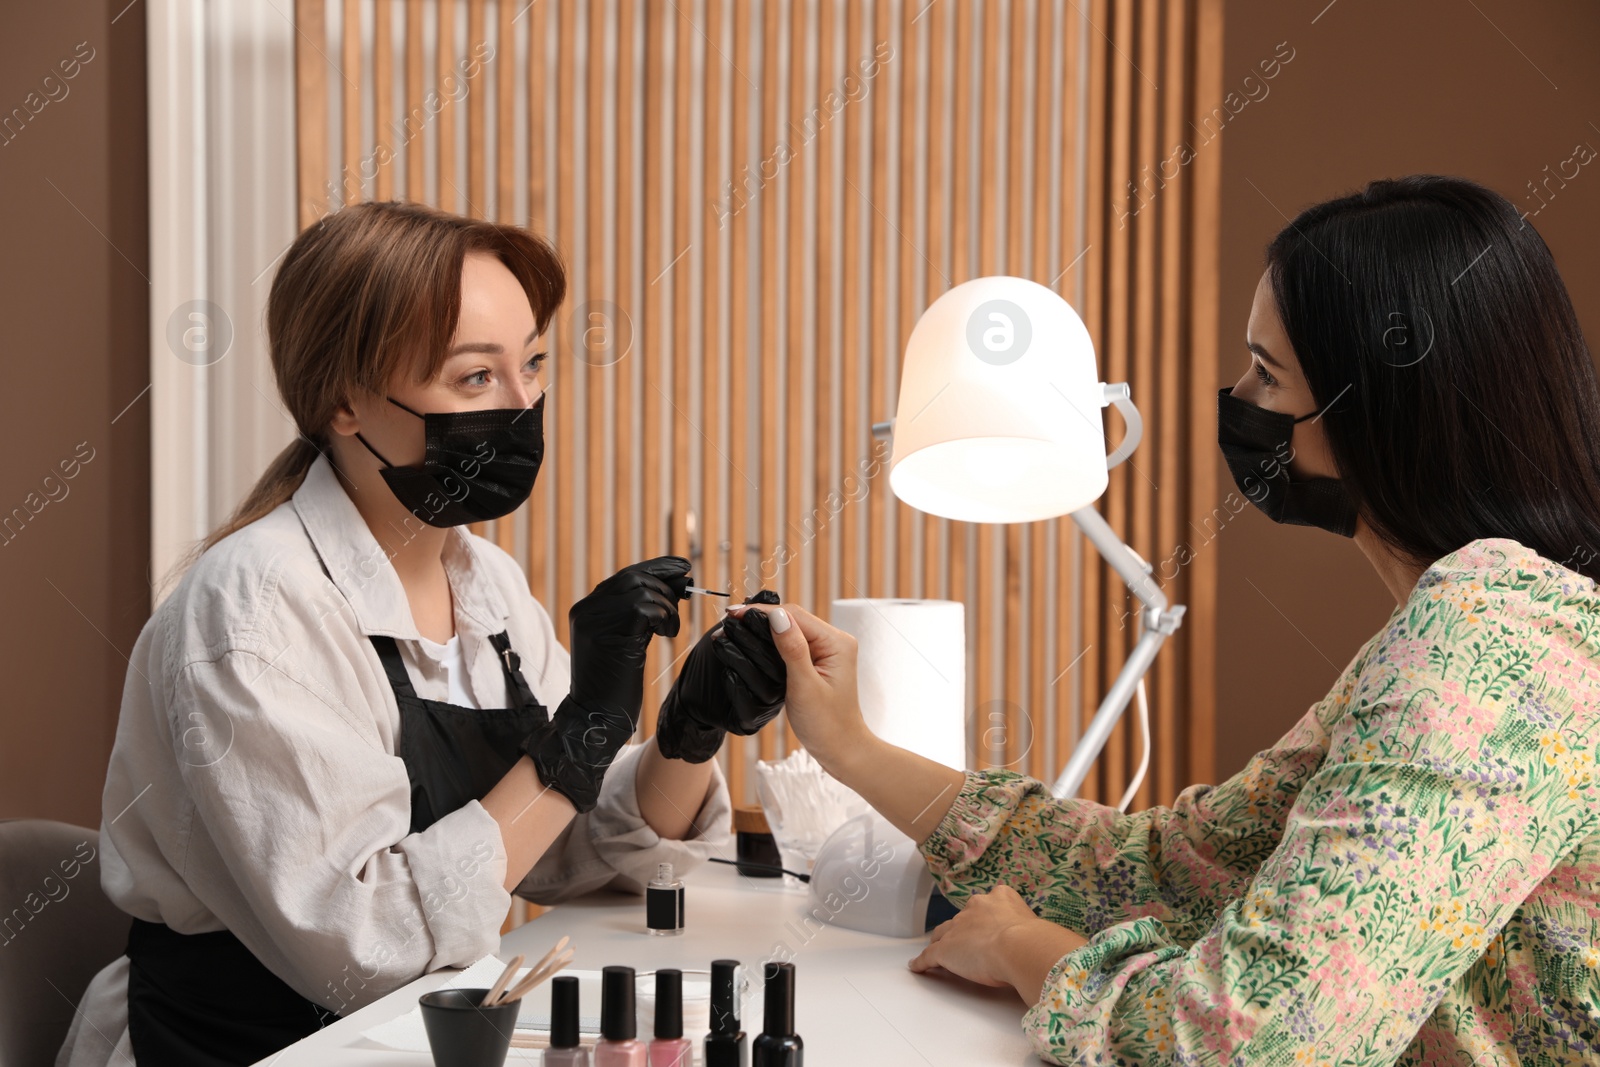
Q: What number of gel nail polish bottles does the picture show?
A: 6